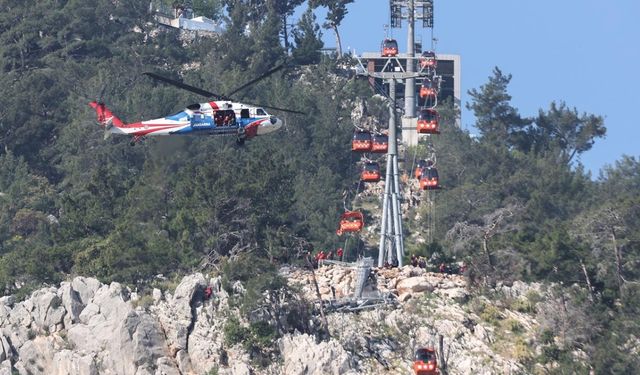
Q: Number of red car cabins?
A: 11